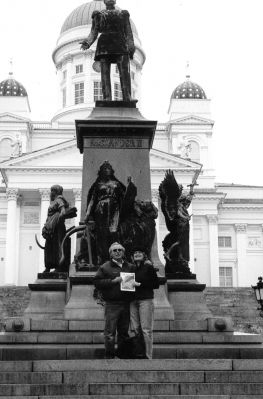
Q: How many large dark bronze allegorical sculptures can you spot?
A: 3